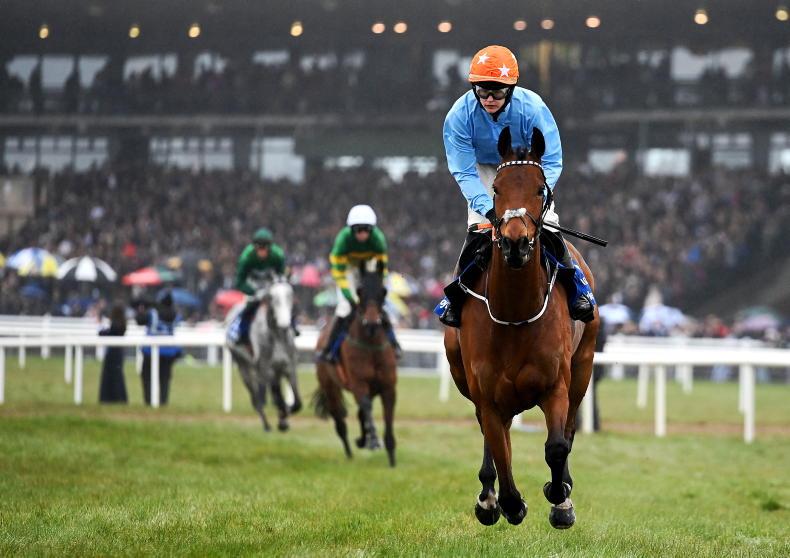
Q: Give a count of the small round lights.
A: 12